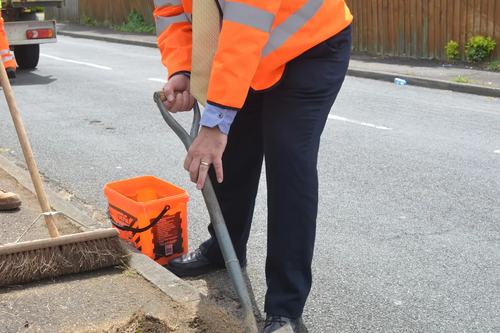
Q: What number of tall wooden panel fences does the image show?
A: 1